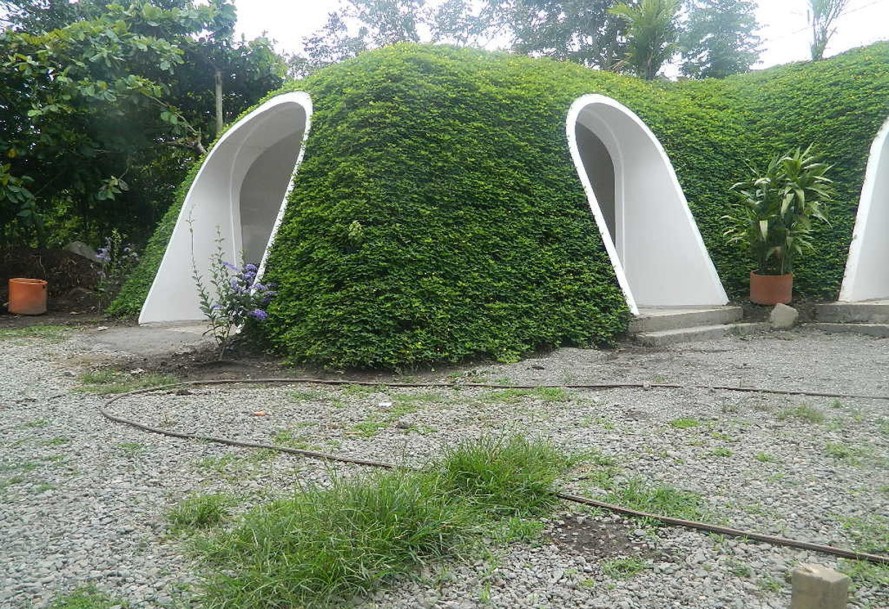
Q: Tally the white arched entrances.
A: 3